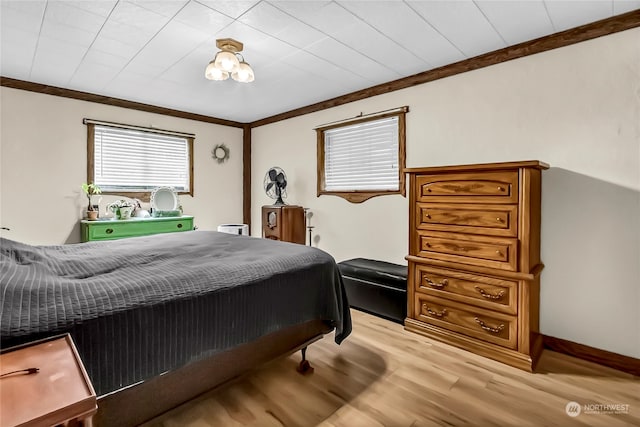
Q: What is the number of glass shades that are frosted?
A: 3